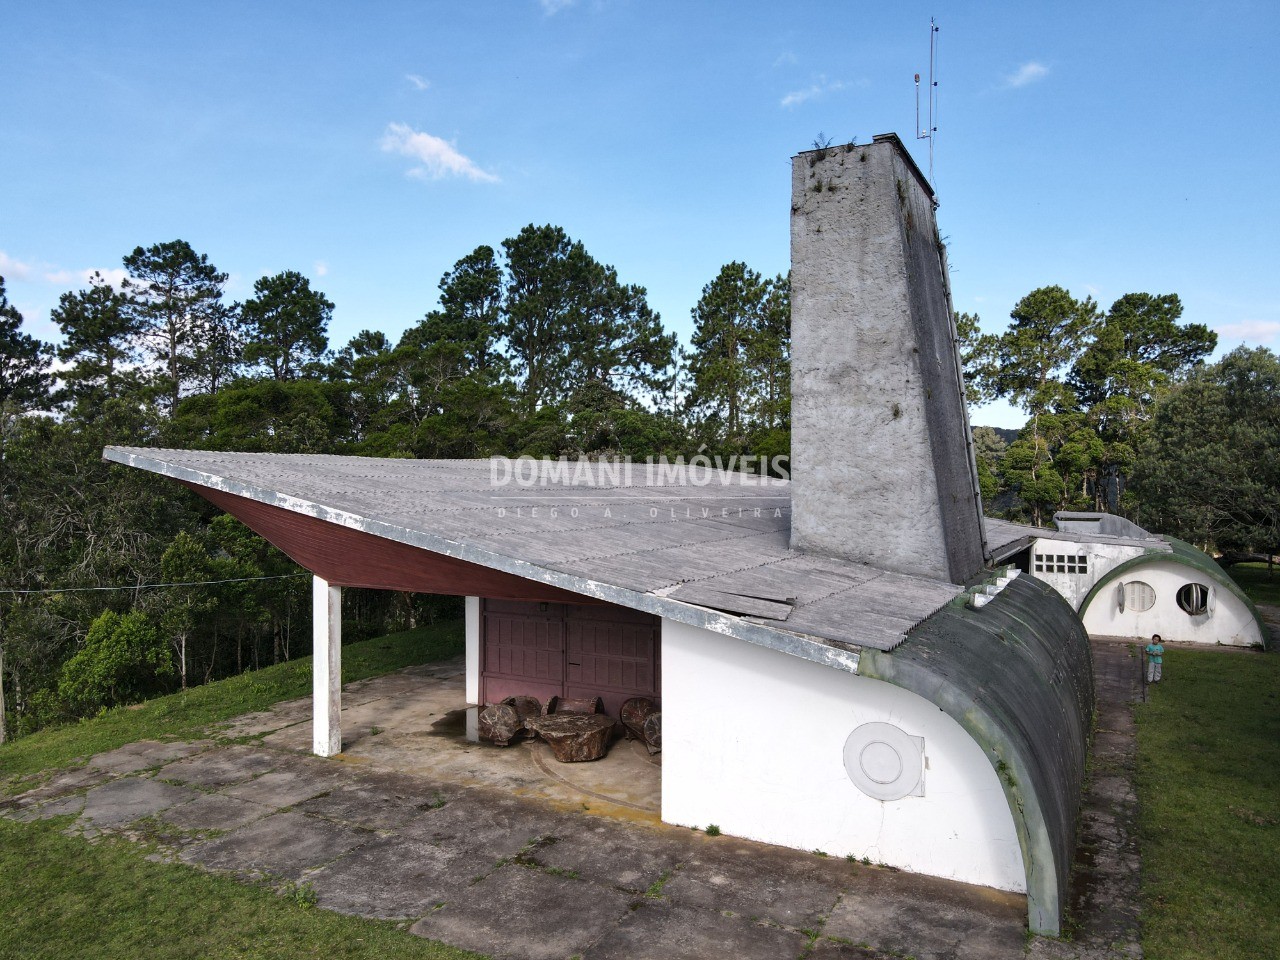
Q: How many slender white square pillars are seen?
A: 2